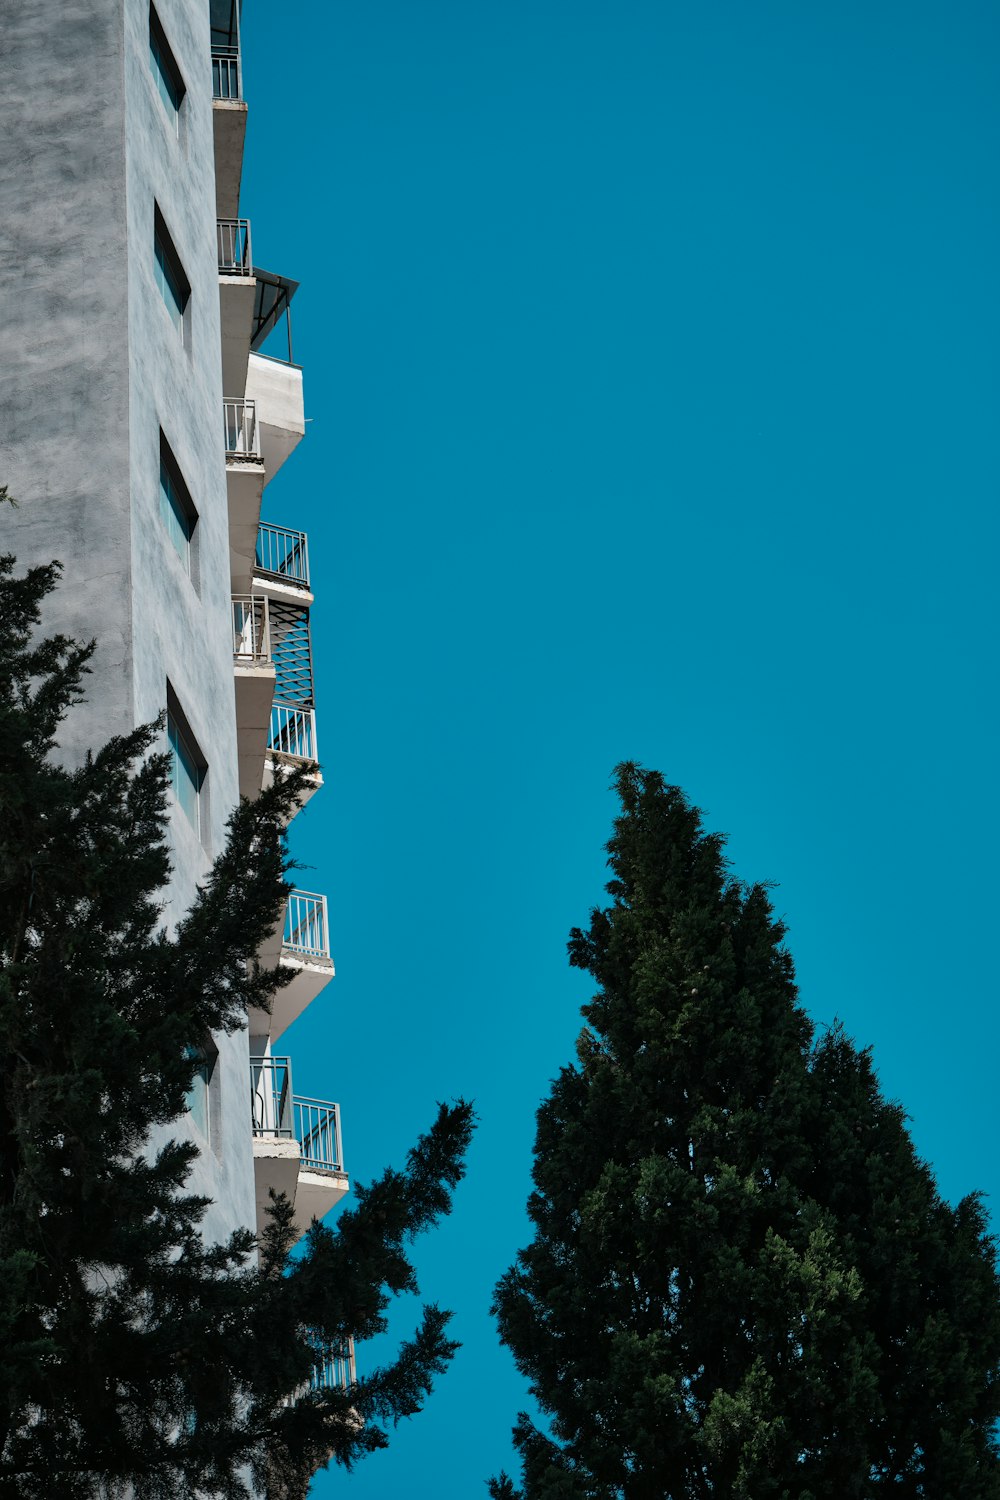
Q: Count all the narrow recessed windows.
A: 5